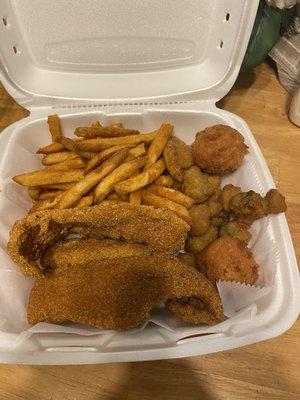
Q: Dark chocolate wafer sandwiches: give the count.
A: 0